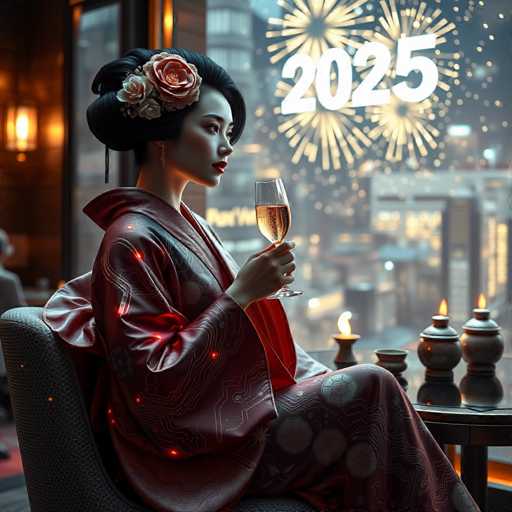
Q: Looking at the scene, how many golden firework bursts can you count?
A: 4